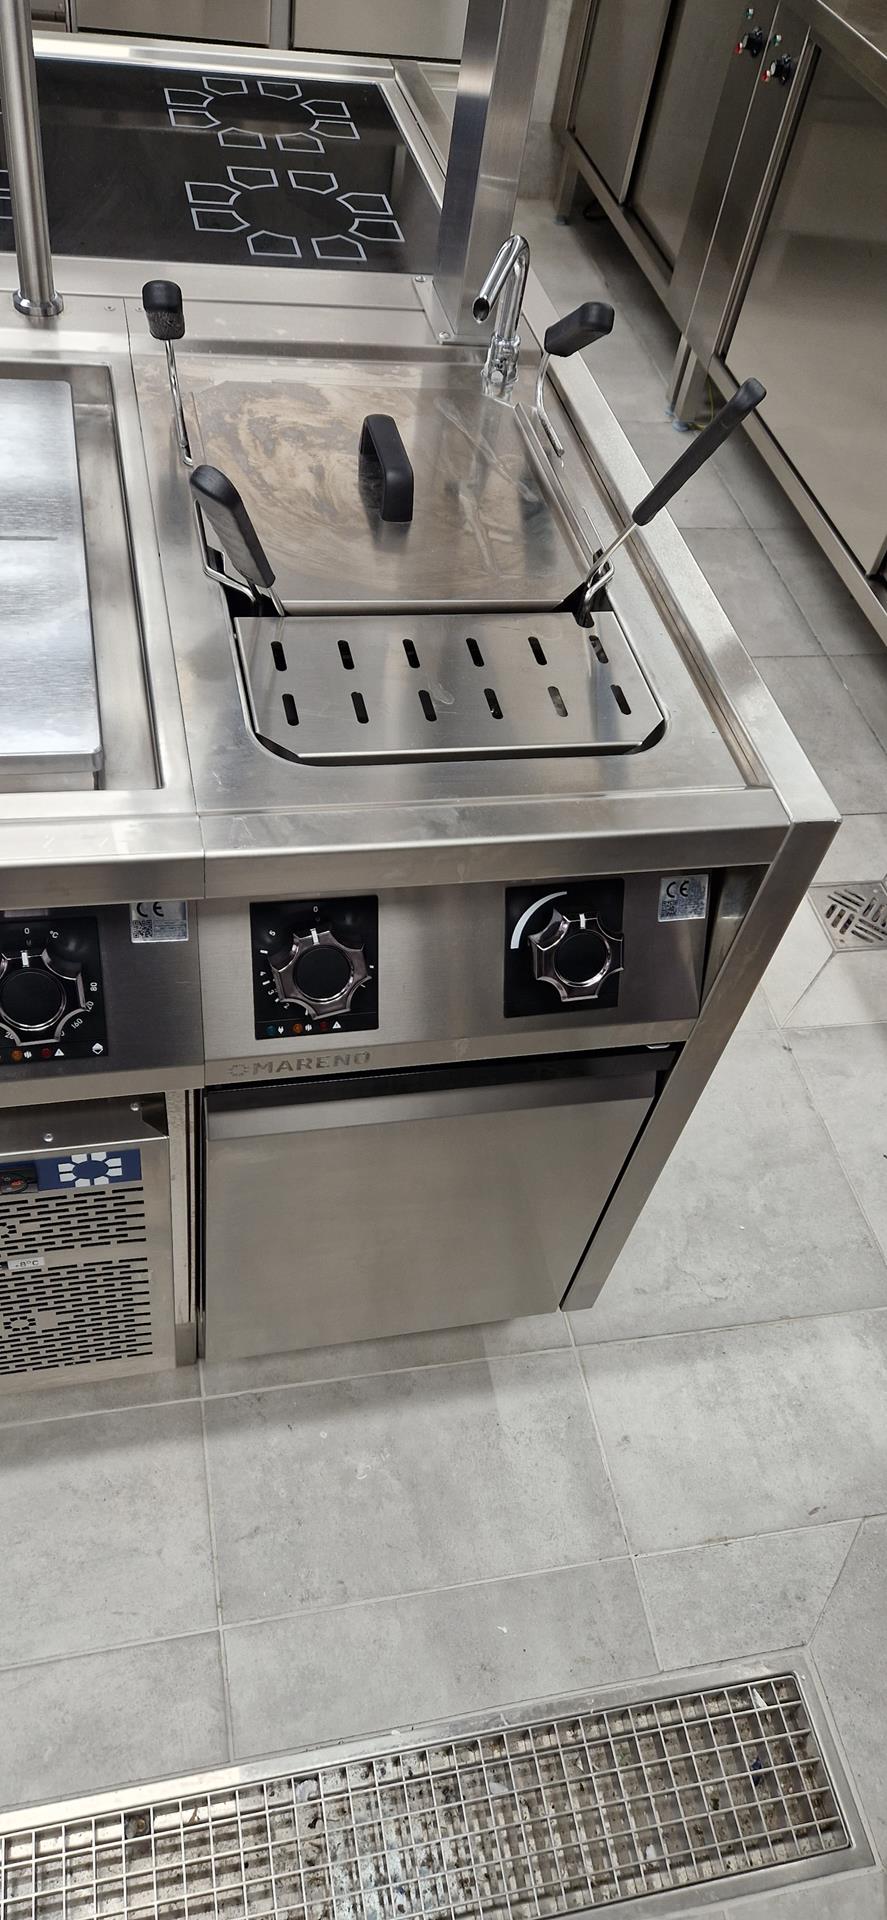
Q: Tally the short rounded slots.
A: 12